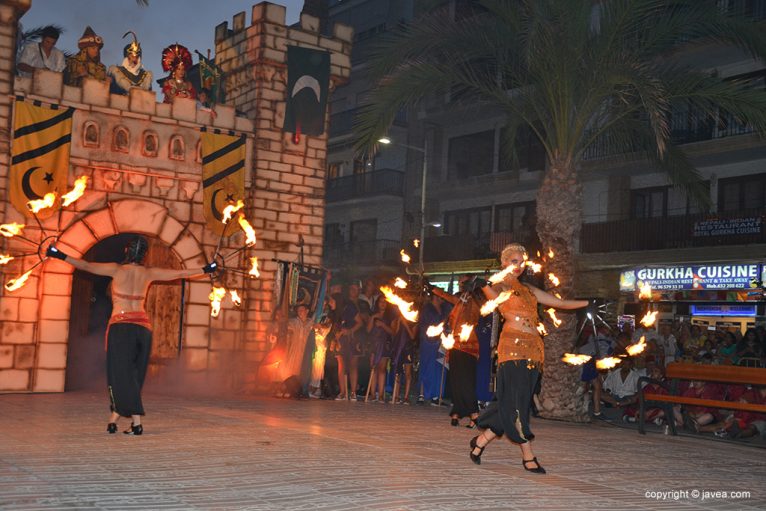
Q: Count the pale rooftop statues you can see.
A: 0